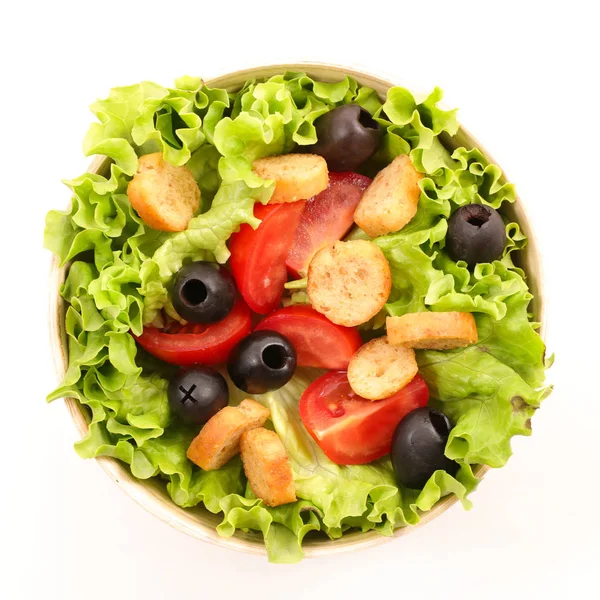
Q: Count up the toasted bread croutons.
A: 8